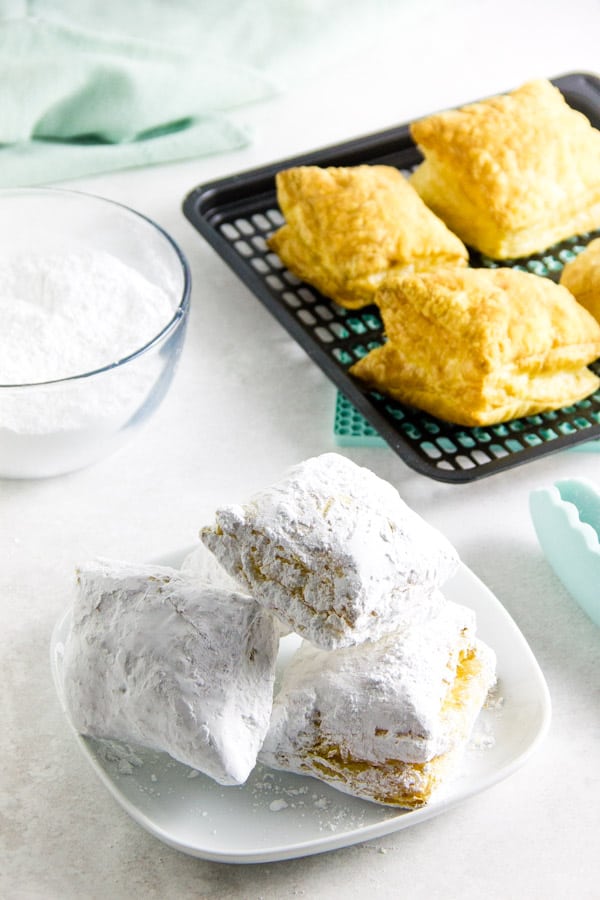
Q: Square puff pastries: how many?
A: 8